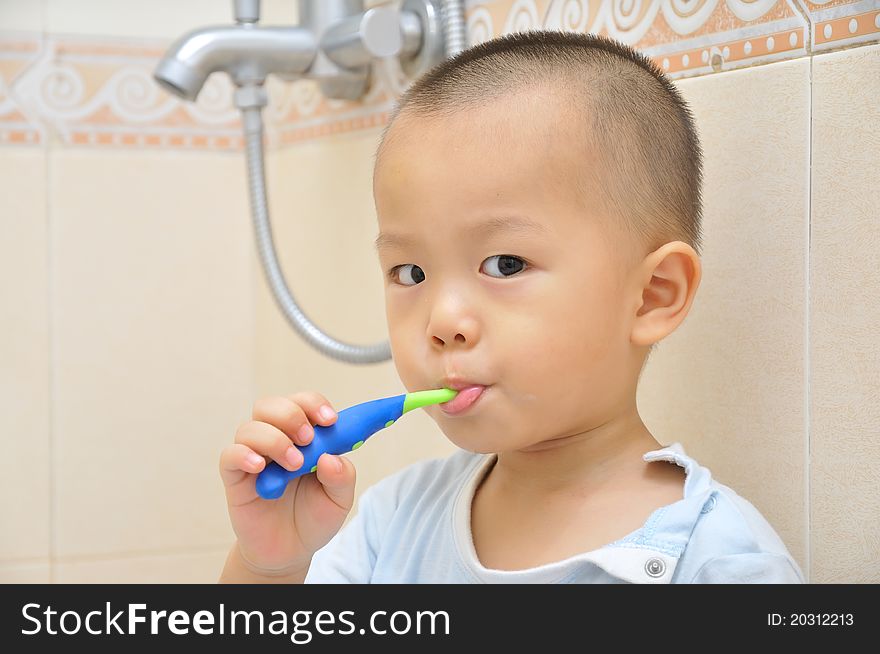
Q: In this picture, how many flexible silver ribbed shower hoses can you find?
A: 1